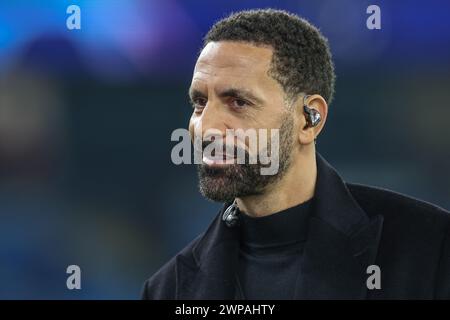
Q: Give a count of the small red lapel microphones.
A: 0